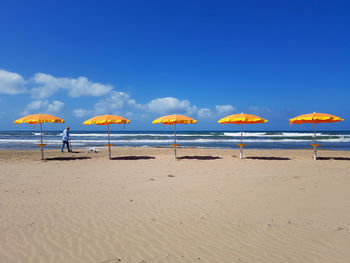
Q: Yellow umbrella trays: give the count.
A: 5